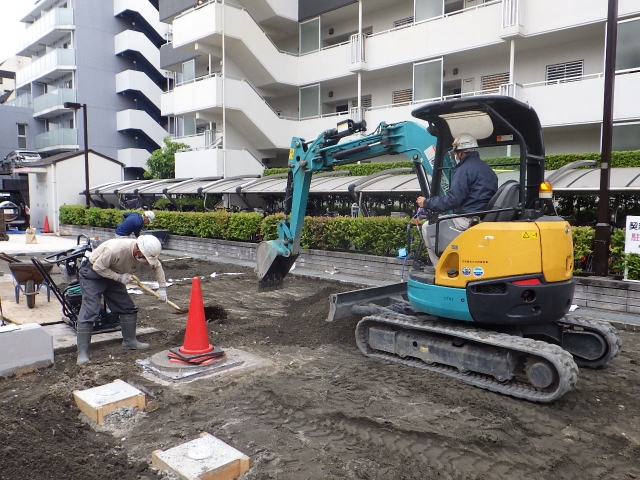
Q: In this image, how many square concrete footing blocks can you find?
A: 2